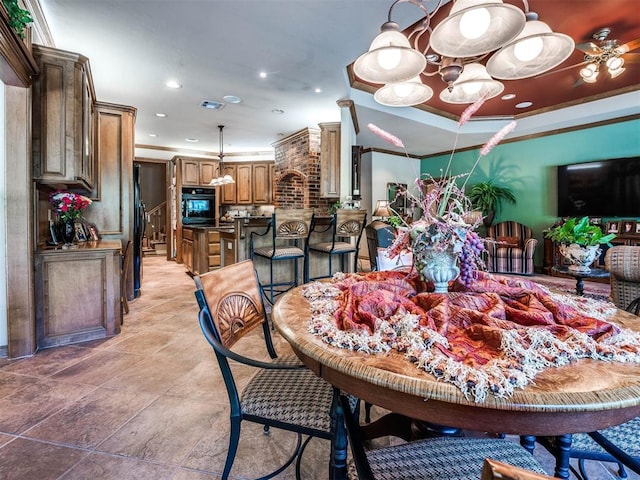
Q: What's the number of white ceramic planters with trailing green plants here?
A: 1